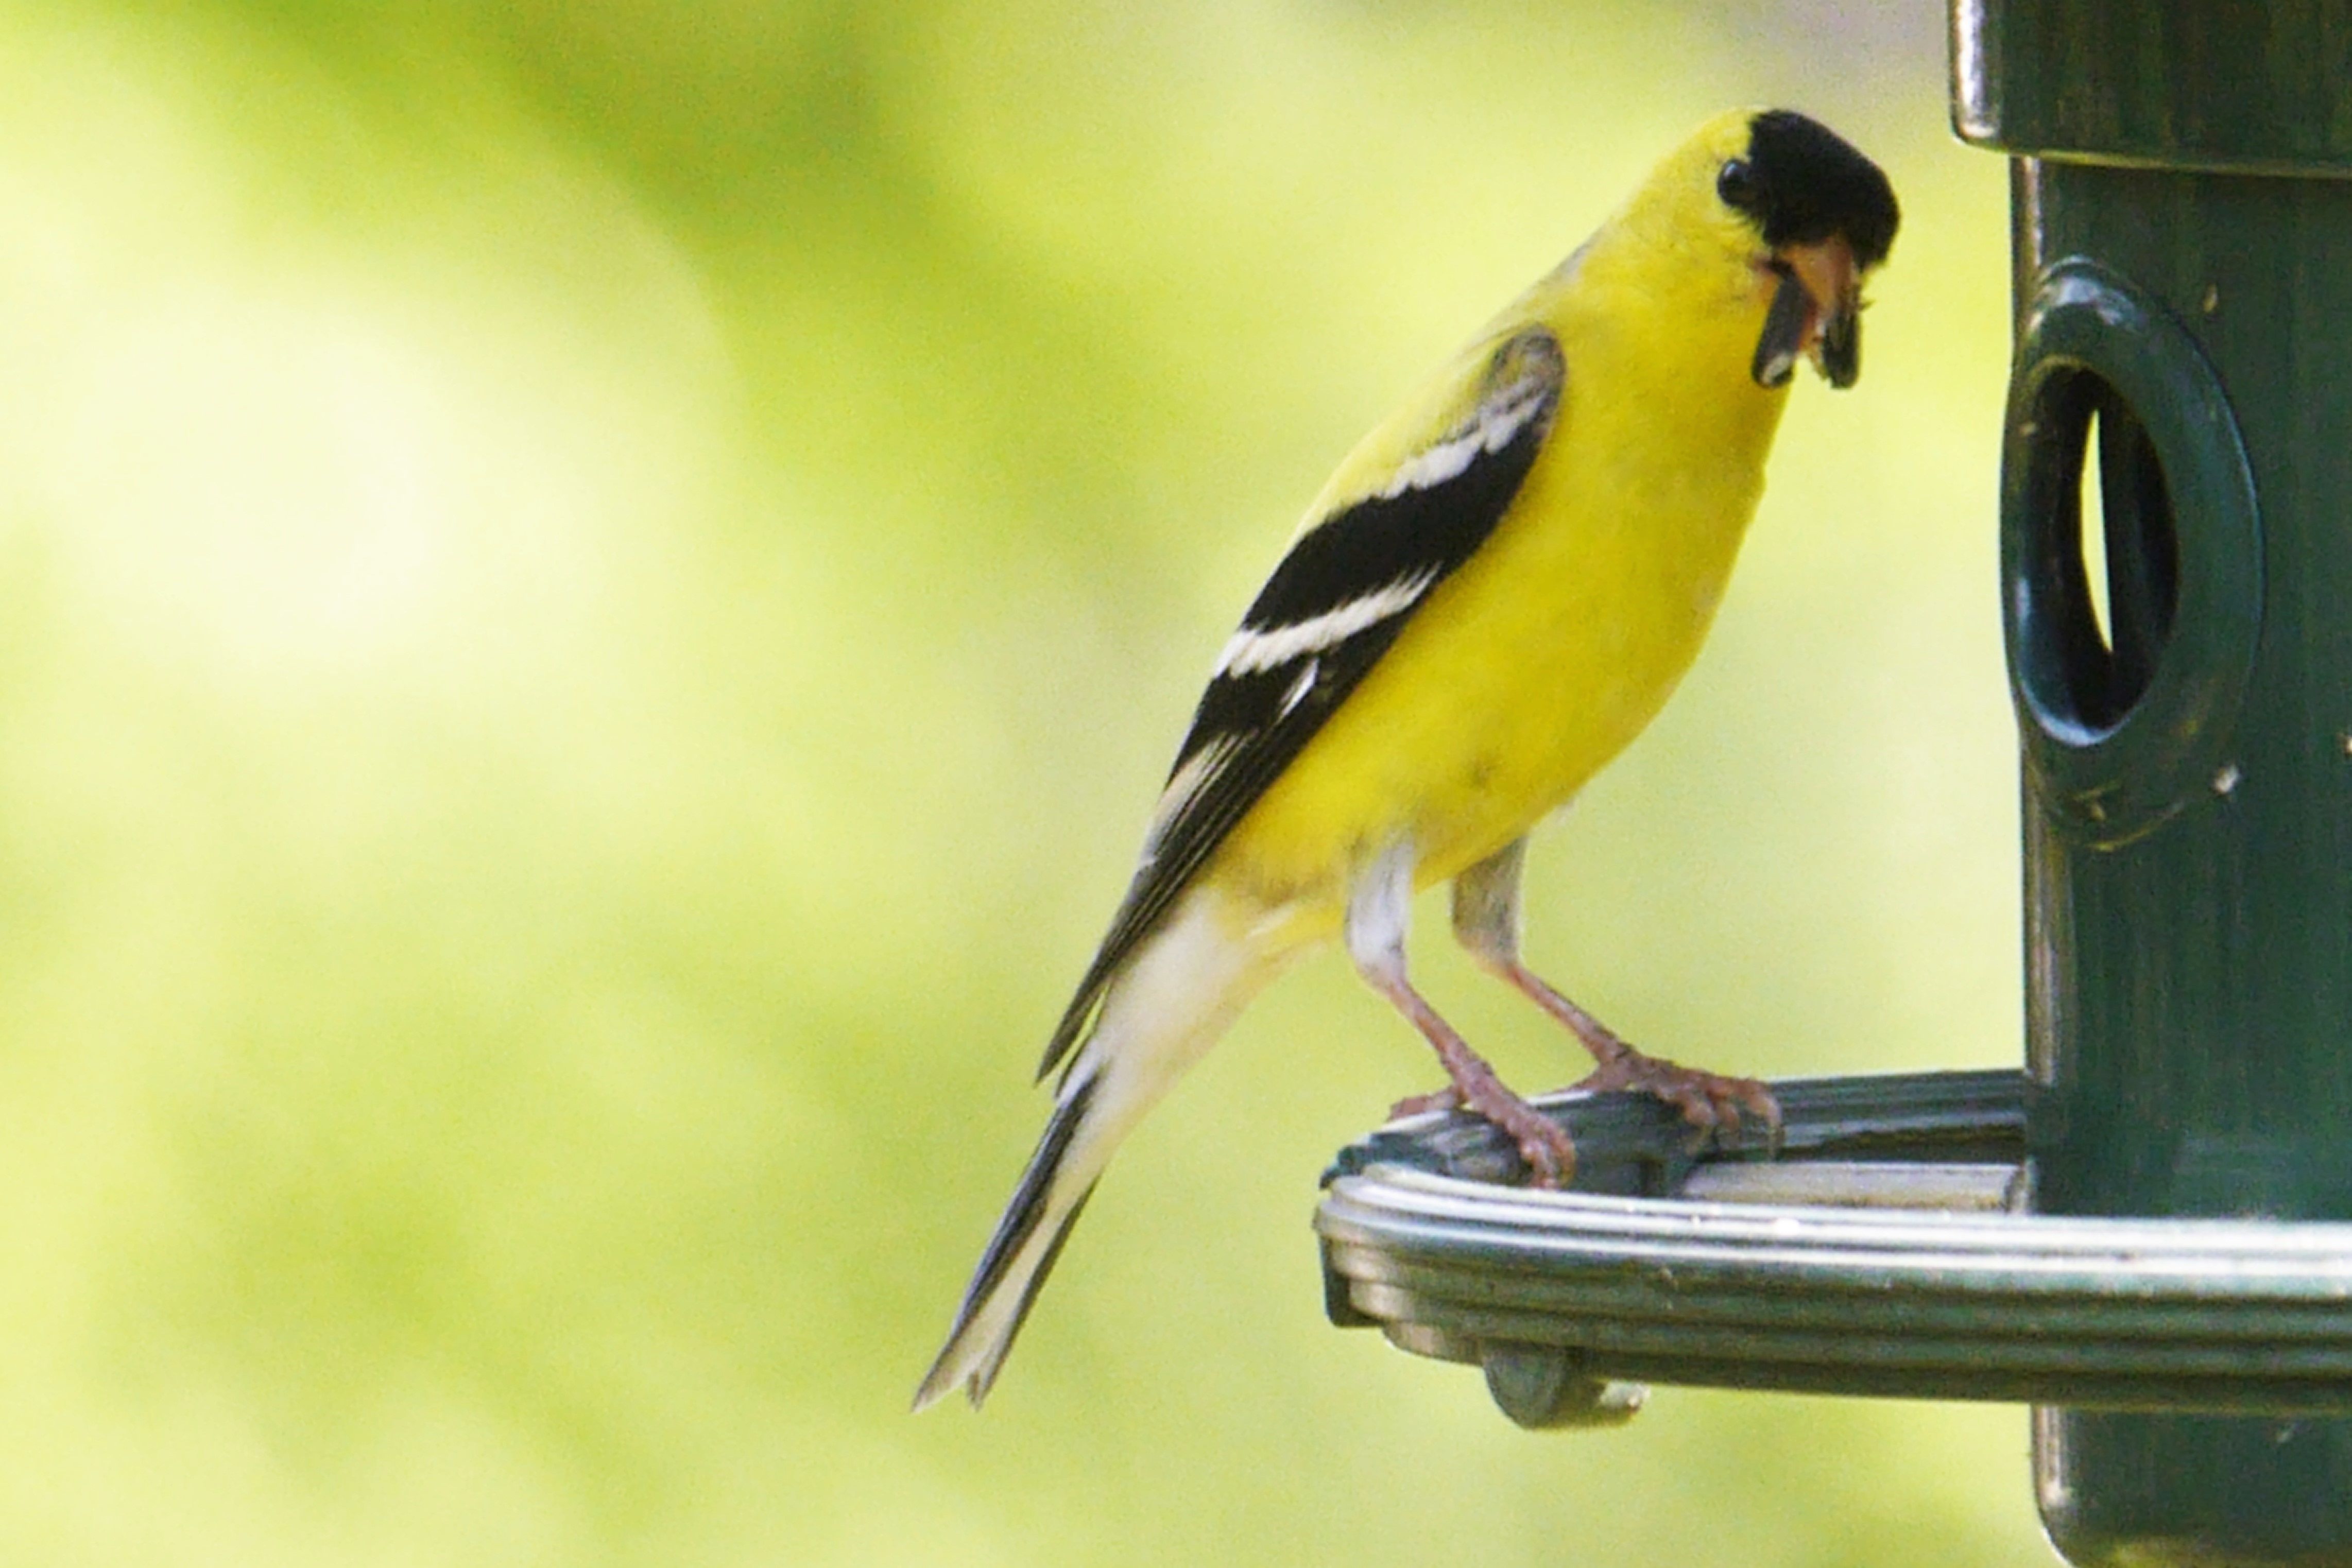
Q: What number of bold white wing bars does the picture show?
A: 2